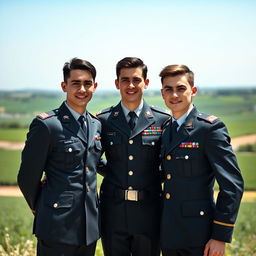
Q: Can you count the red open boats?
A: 0